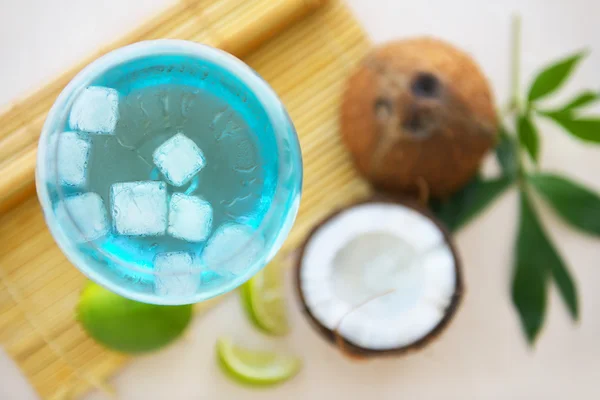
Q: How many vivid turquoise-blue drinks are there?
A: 1